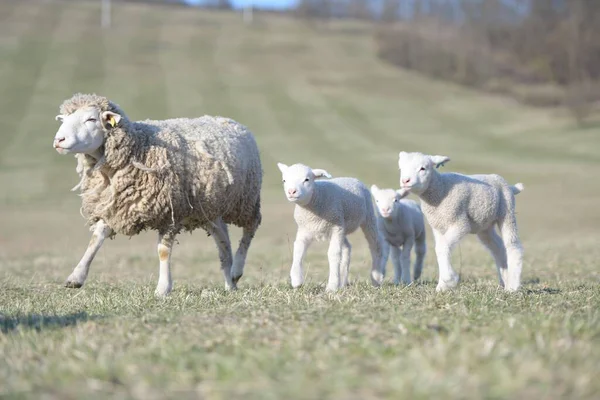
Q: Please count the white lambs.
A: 3